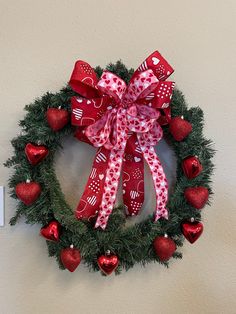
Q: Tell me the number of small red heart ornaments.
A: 11